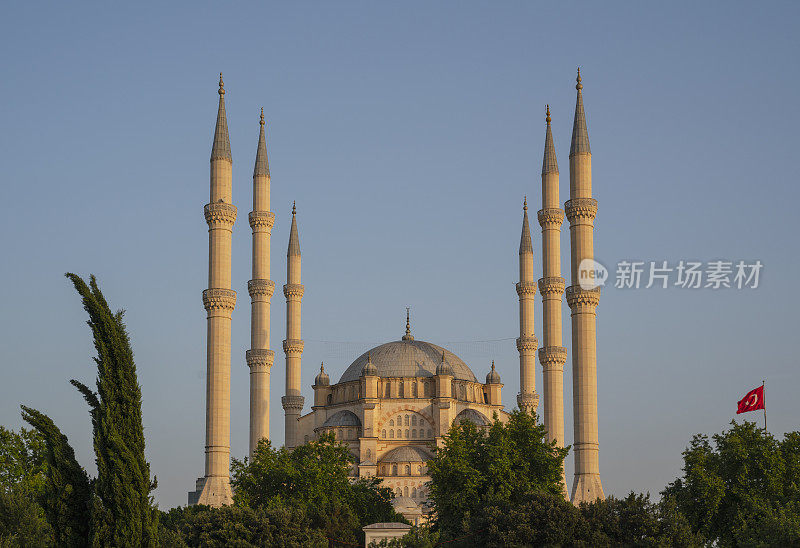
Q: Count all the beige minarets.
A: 6